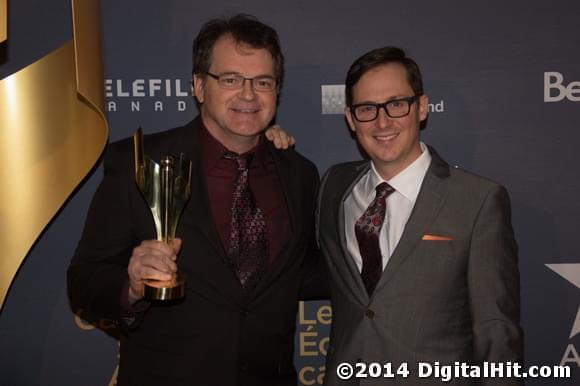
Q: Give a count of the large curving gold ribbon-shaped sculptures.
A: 1